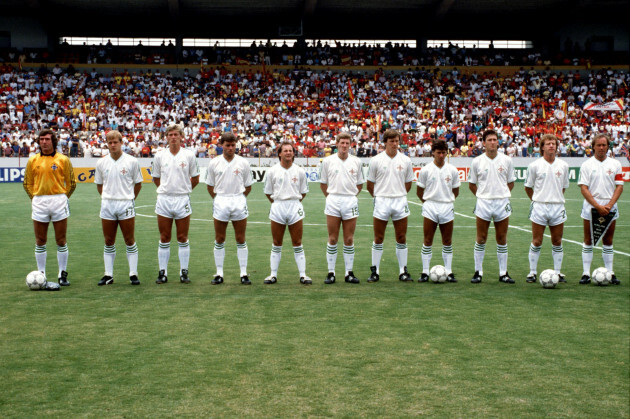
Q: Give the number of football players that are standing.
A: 11